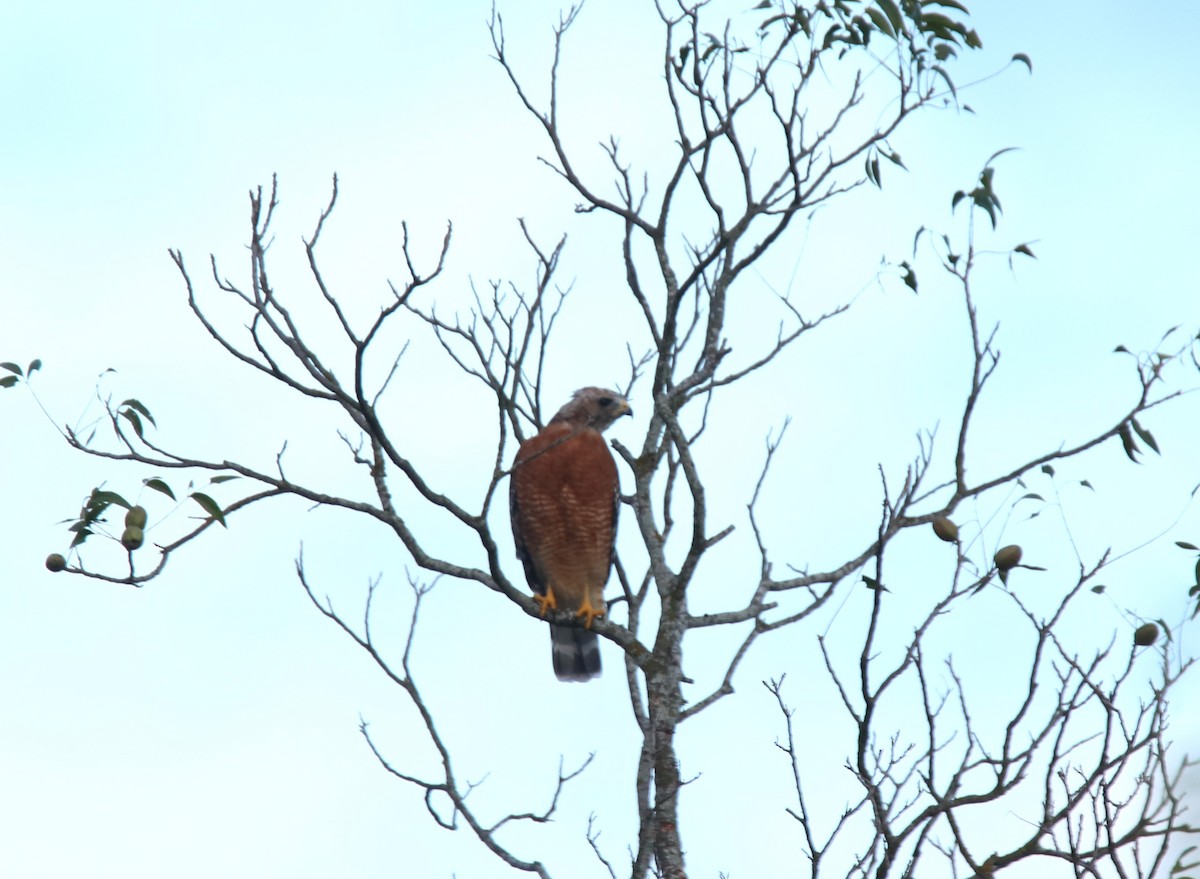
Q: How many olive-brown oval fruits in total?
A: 6